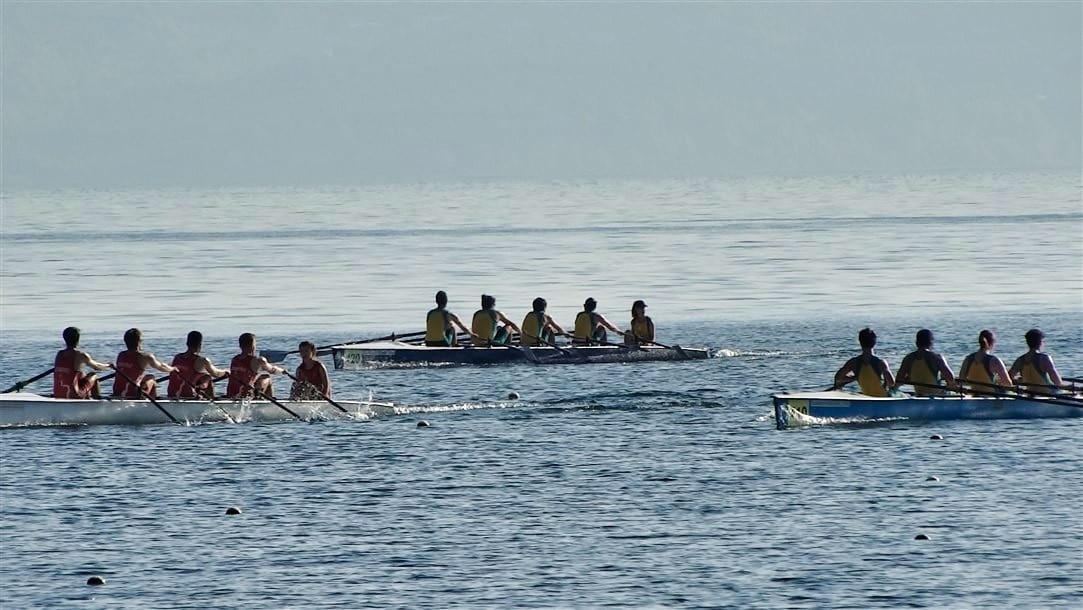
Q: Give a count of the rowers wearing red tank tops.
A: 5